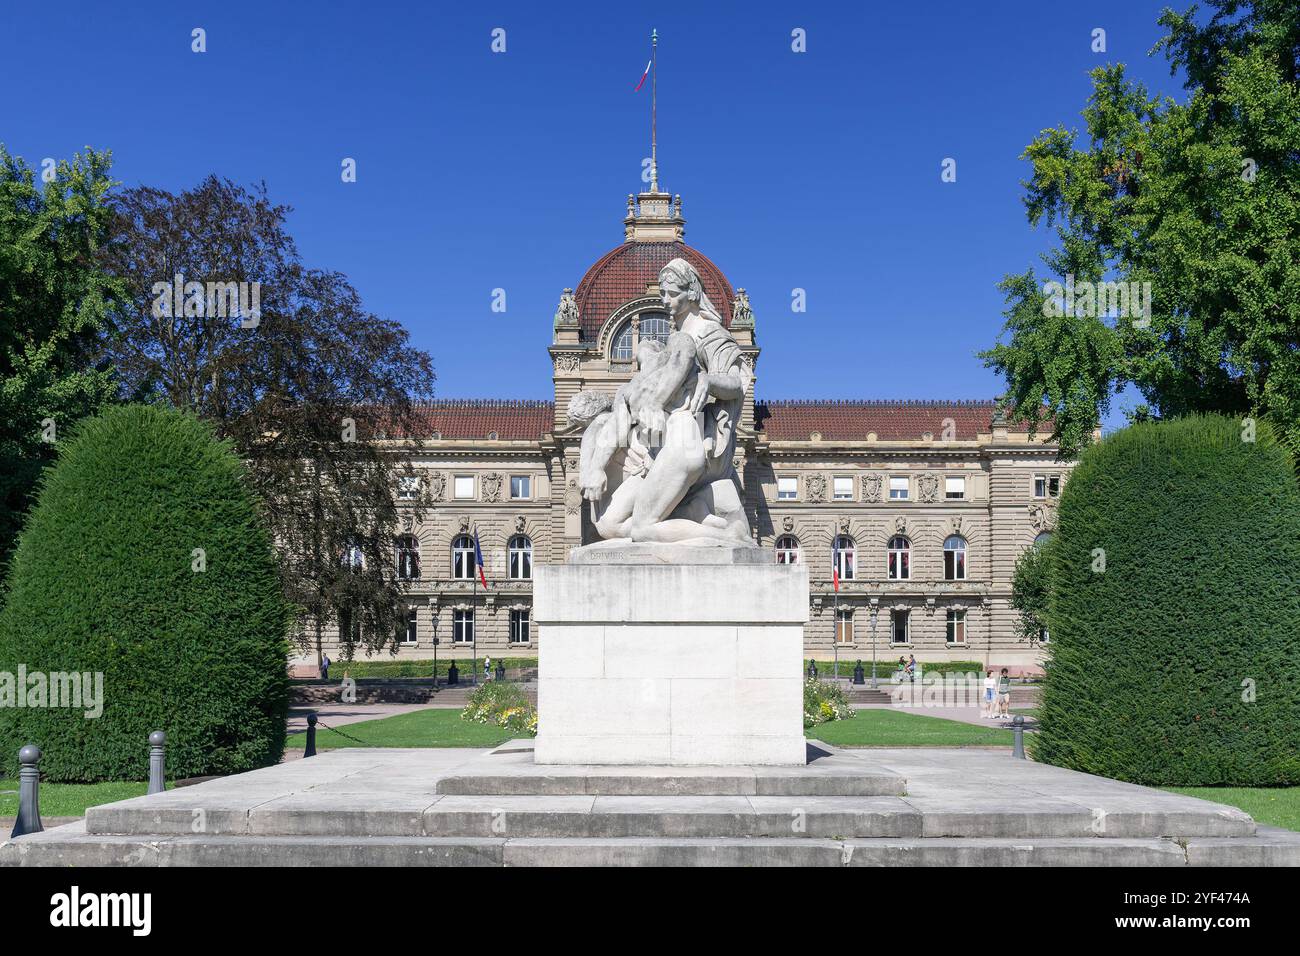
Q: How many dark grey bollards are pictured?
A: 4